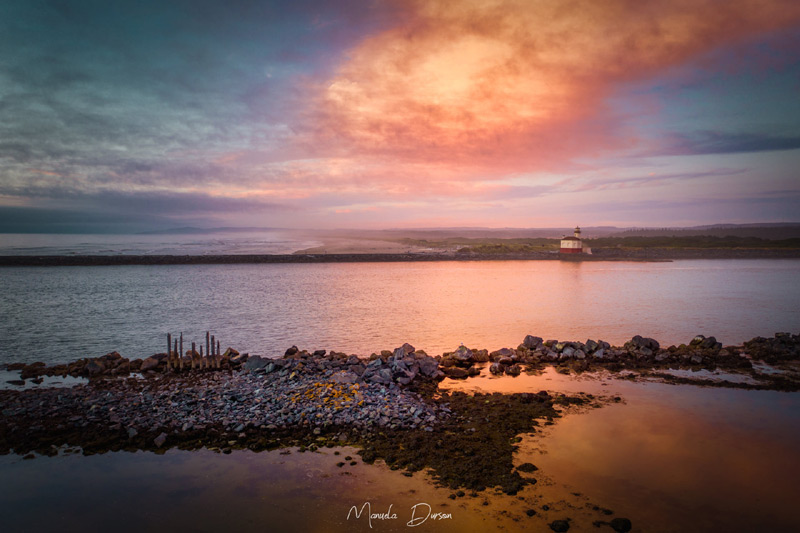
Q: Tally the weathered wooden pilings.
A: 8